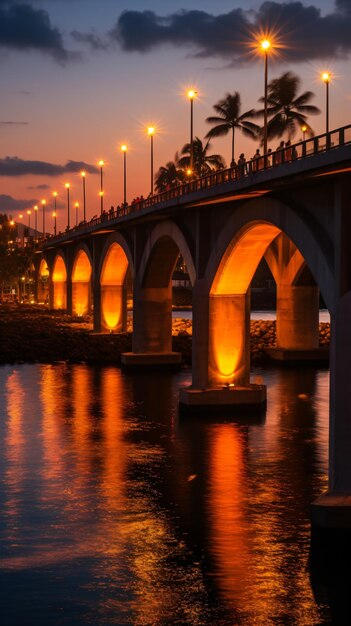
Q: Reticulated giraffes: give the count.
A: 0